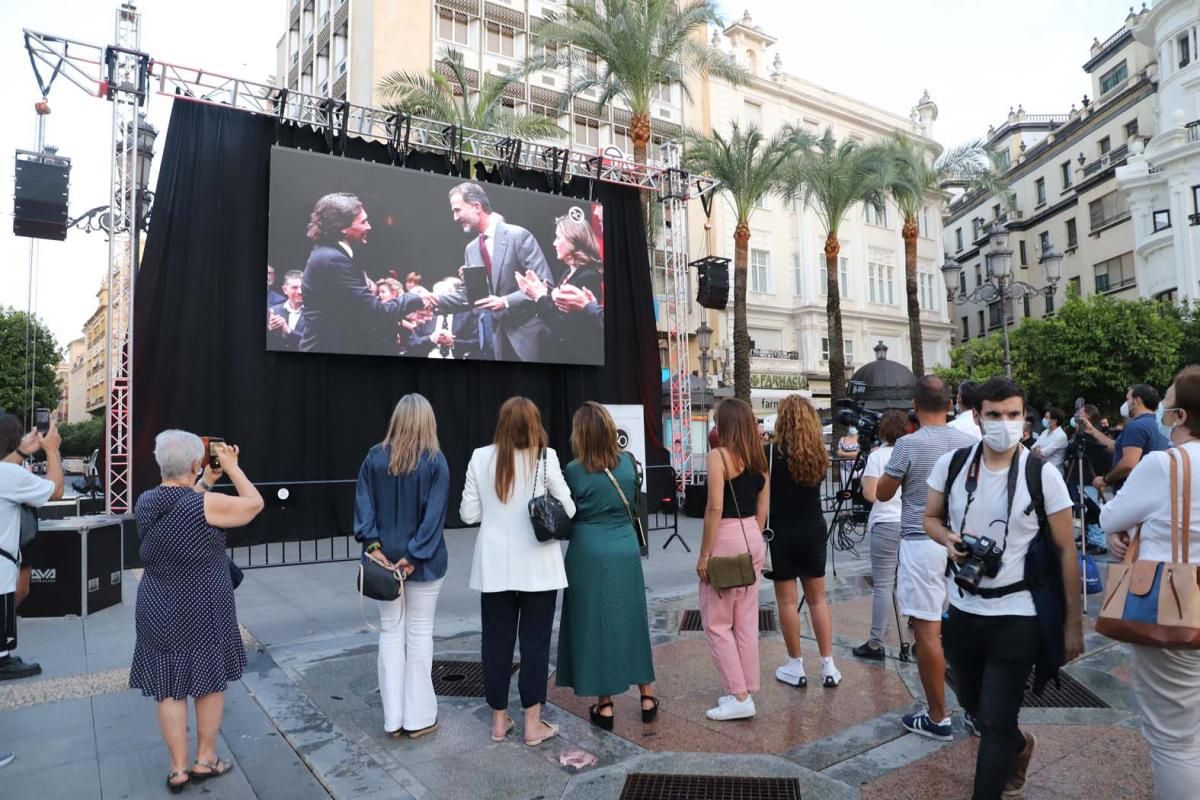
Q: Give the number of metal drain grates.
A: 4